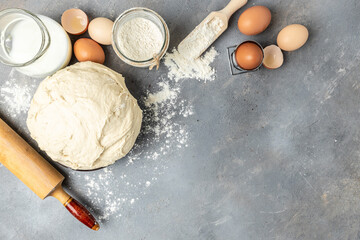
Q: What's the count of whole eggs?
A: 5